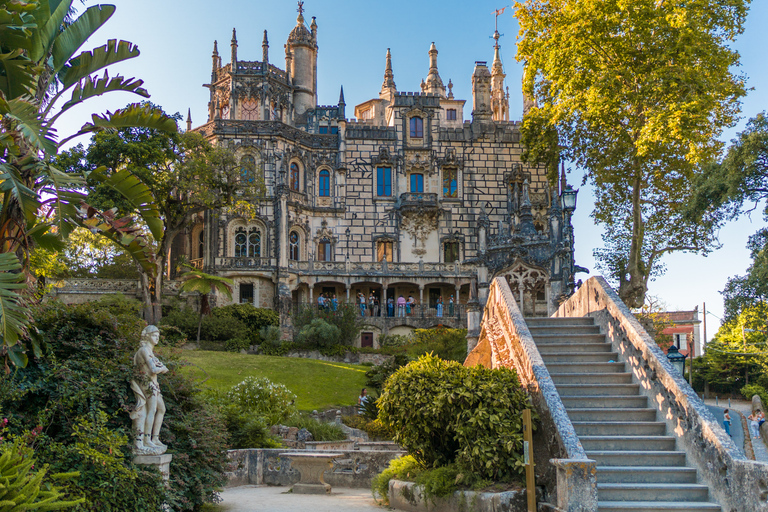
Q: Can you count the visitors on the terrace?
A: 12